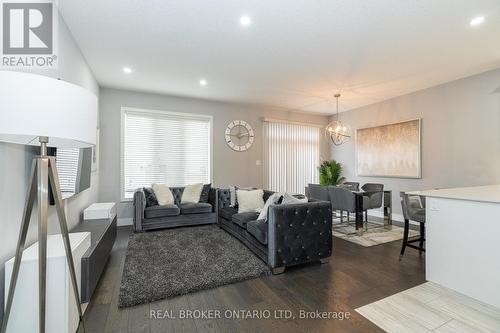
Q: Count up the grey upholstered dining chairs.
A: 4